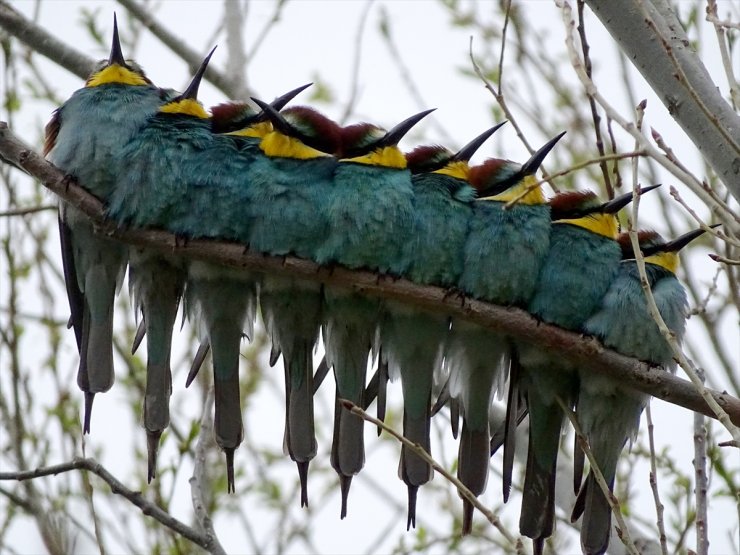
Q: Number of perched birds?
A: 9